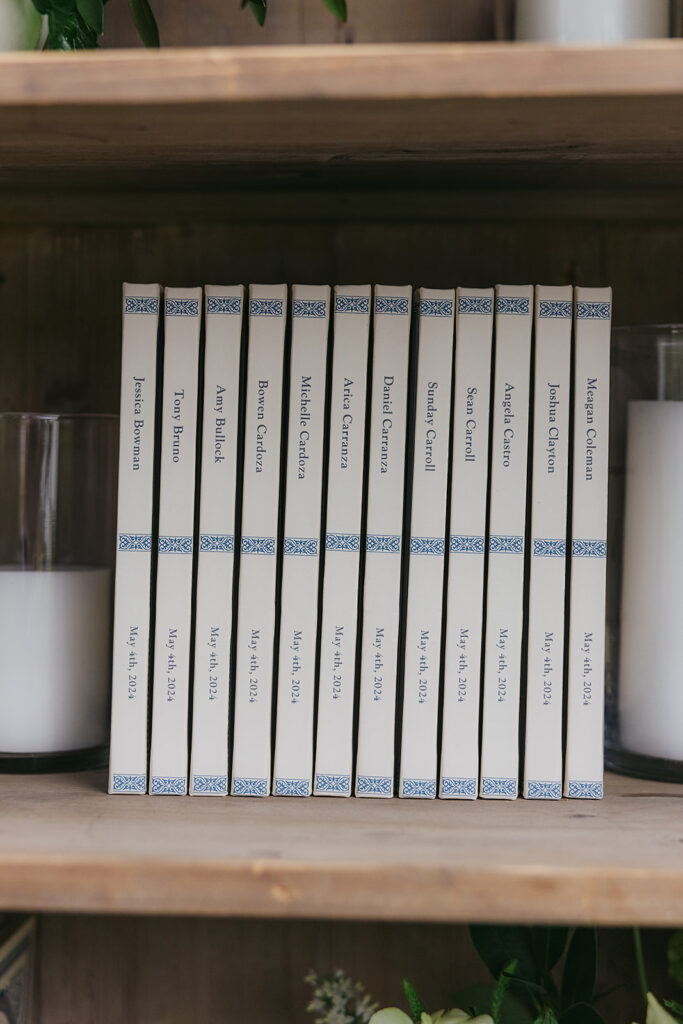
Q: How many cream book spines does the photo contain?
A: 12